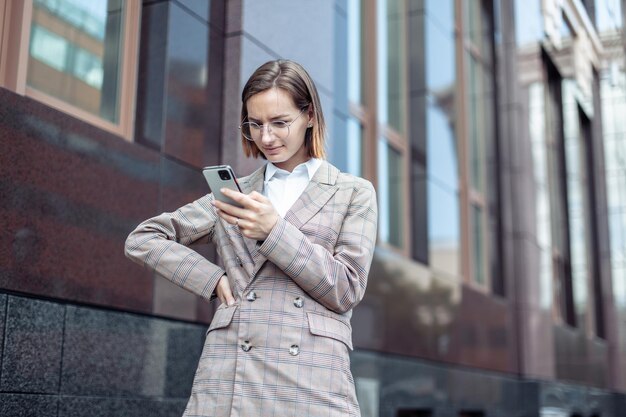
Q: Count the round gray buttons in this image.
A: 4